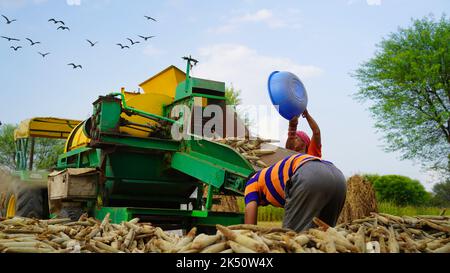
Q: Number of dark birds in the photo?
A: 13